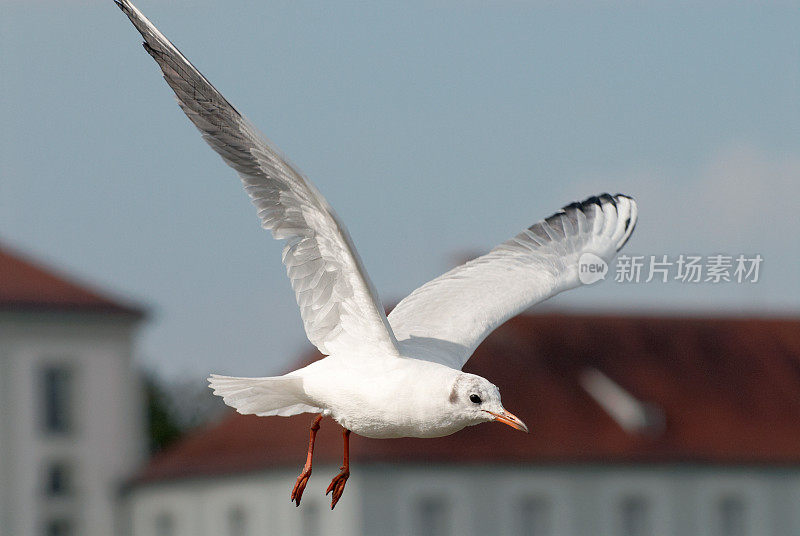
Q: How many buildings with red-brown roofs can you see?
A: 2